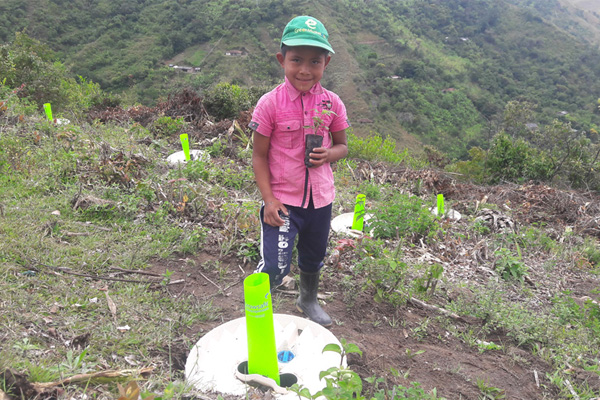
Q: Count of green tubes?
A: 5